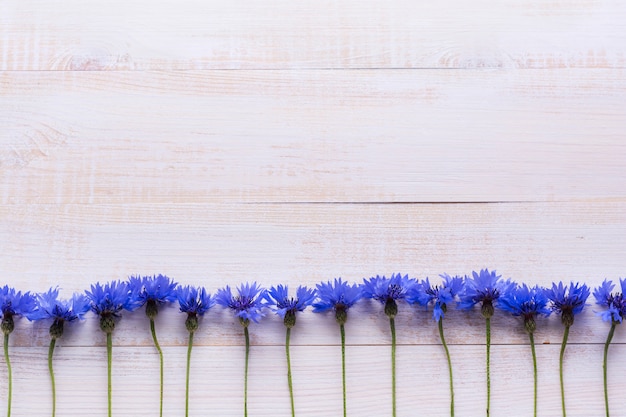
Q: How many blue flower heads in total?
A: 14